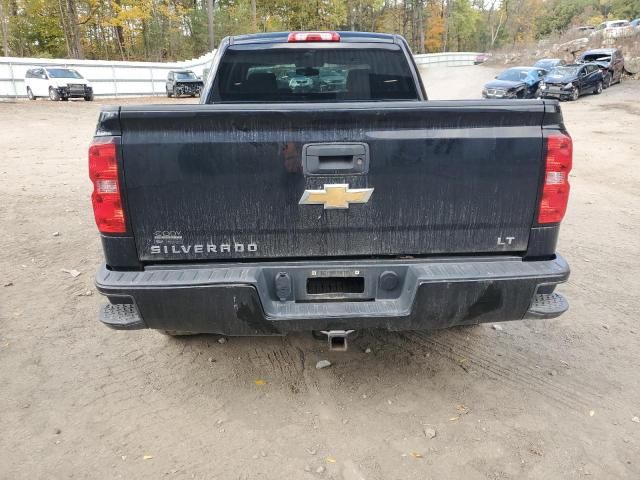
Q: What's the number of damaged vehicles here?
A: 5